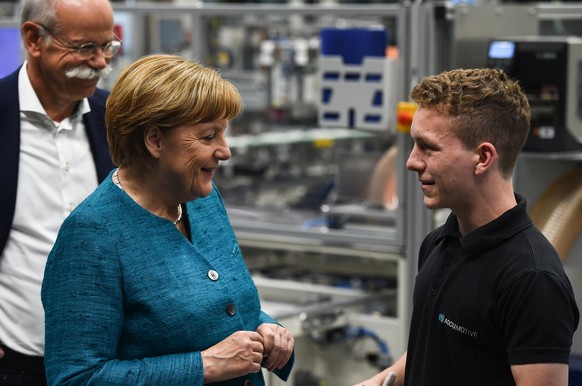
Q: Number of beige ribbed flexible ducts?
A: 1